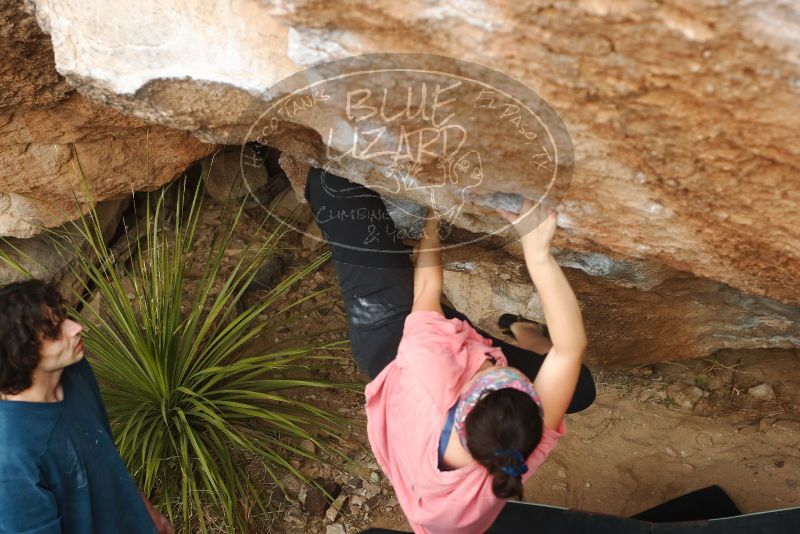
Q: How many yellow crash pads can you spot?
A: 0